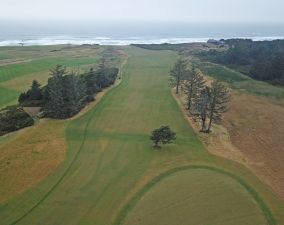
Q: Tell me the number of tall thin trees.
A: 4